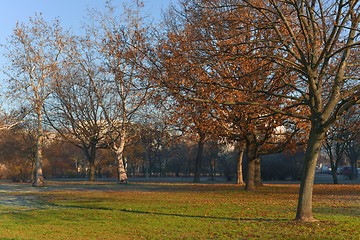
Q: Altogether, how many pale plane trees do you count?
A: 2